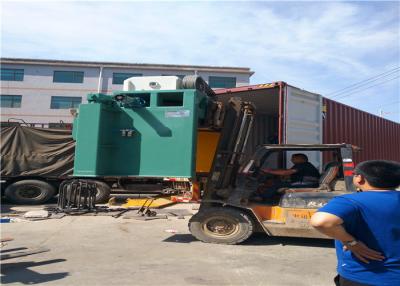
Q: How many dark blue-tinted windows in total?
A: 7